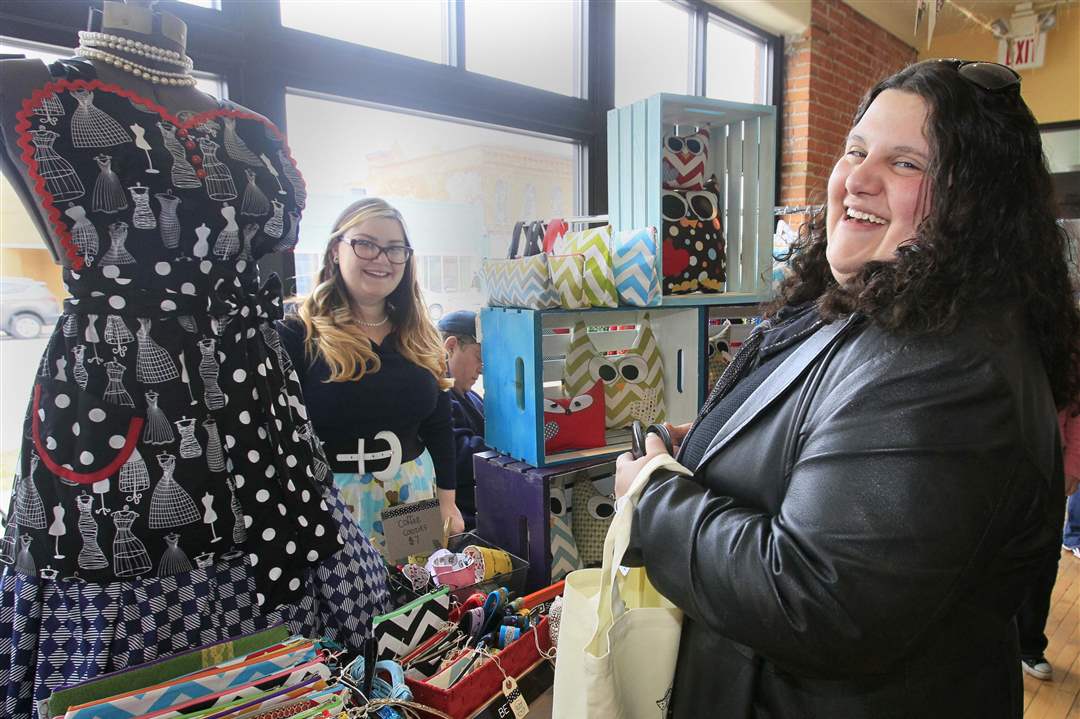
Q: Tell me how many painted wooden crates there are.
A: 4